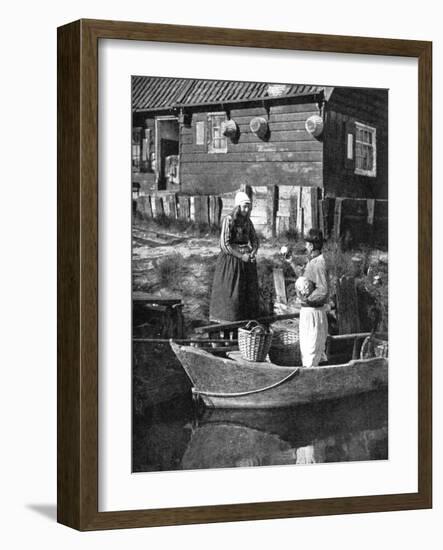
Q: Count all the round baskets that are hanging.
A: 3